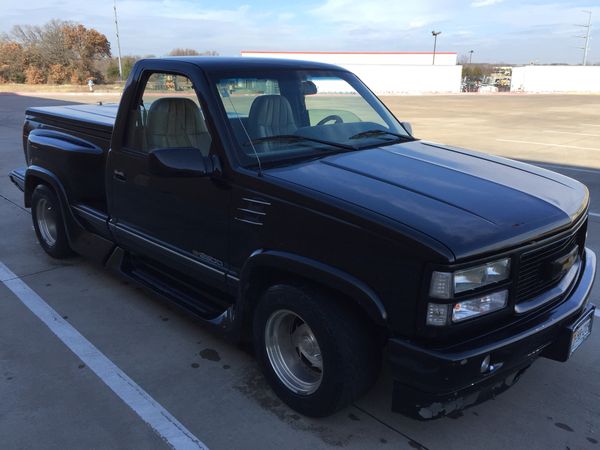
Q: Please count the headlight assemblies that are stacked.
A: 2